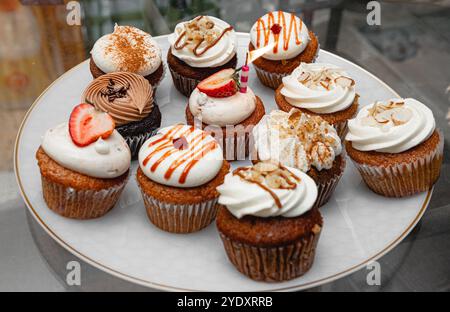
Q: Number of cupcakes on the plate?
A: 11